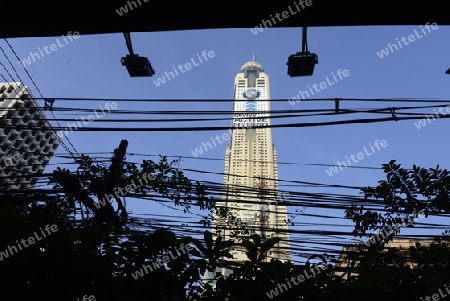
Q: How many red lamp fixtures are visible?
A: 0